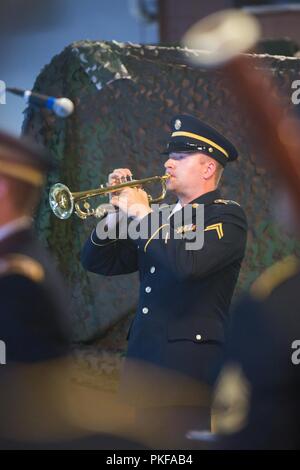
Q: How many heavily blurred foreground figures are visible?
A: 2